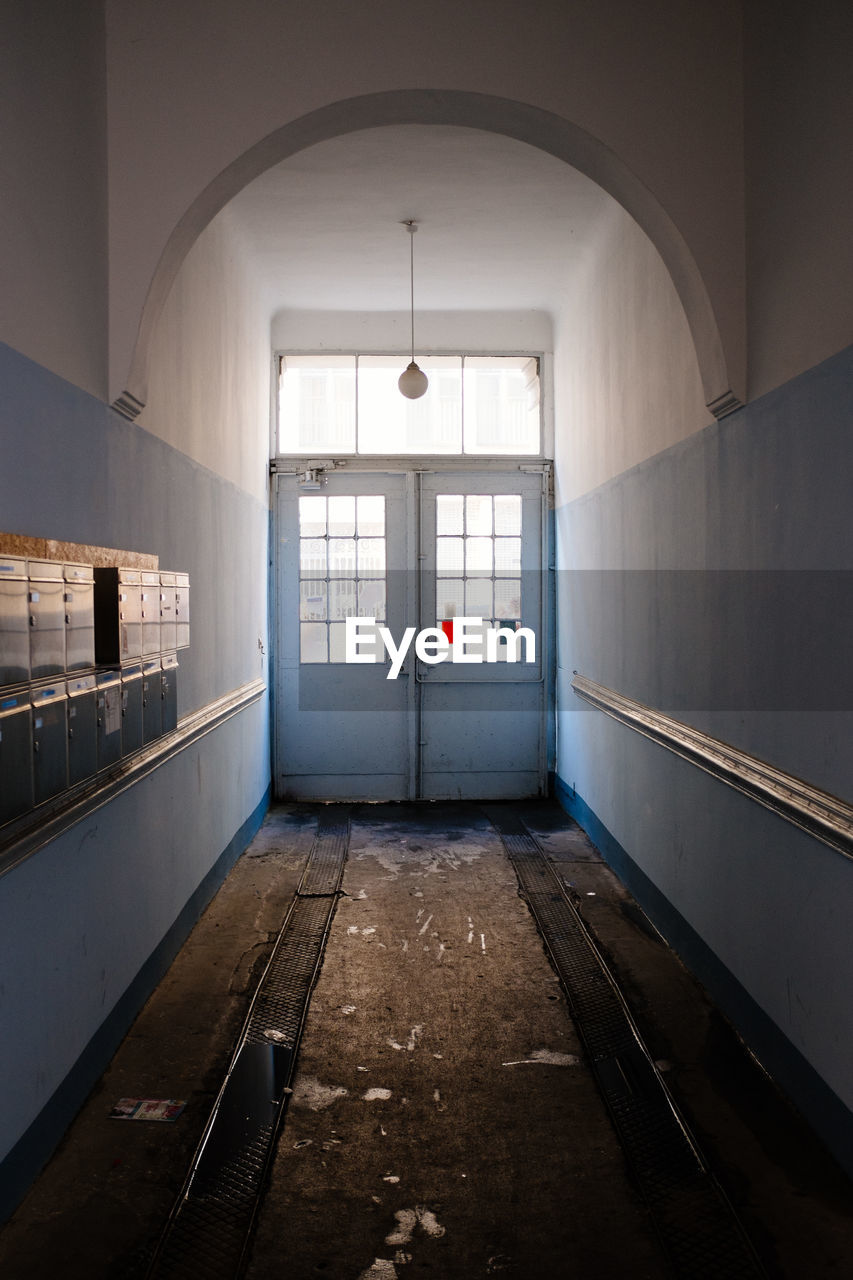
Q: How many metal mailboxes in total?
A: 14